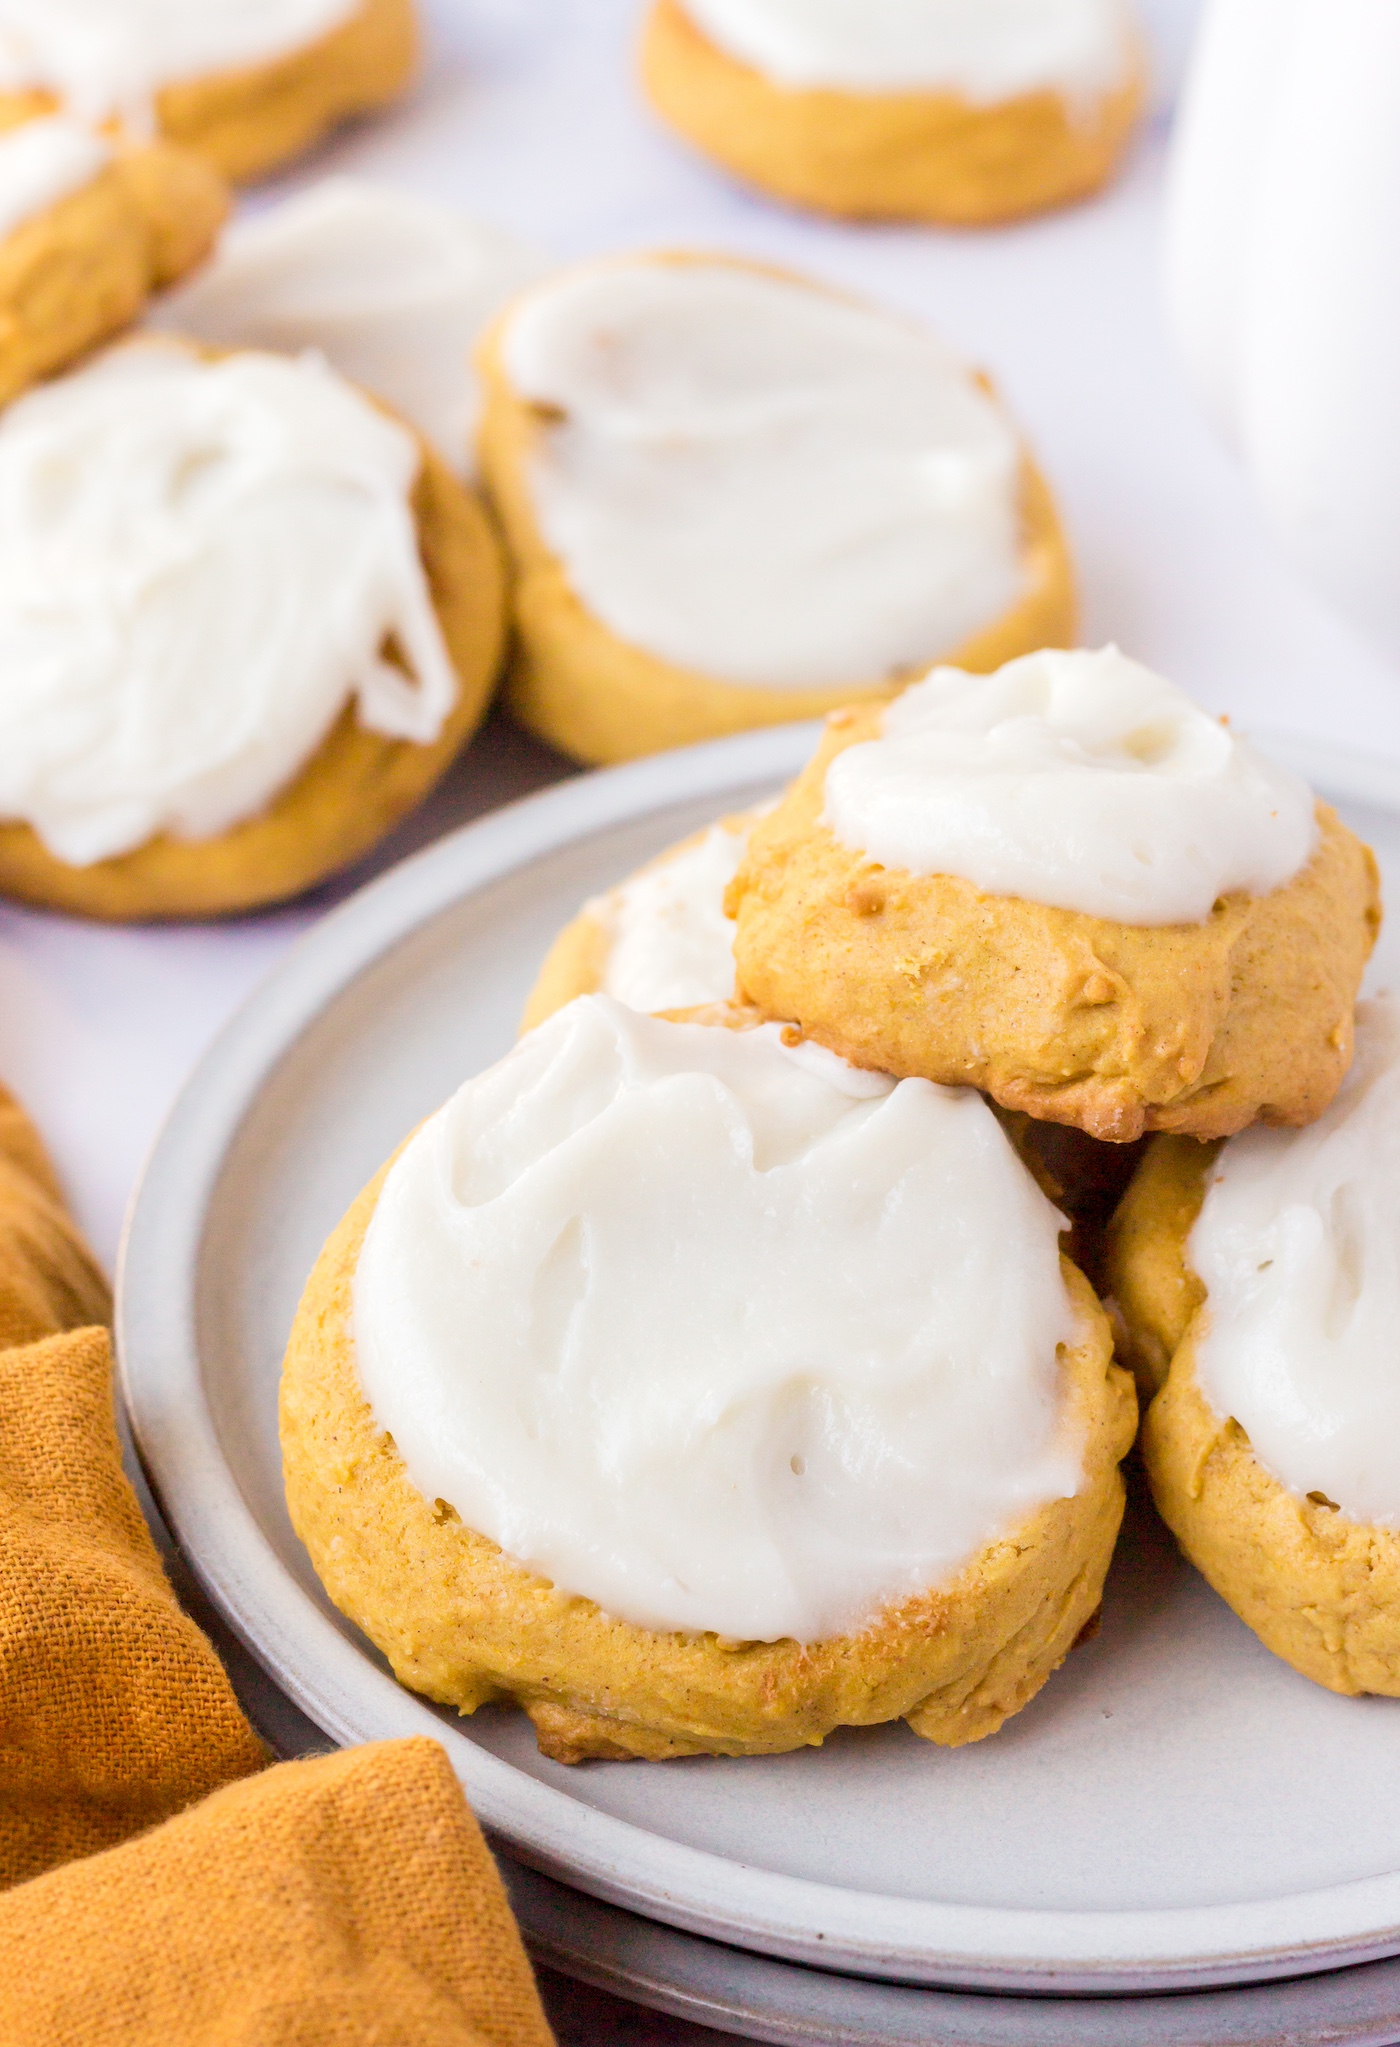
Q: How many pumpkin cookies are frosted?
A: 9